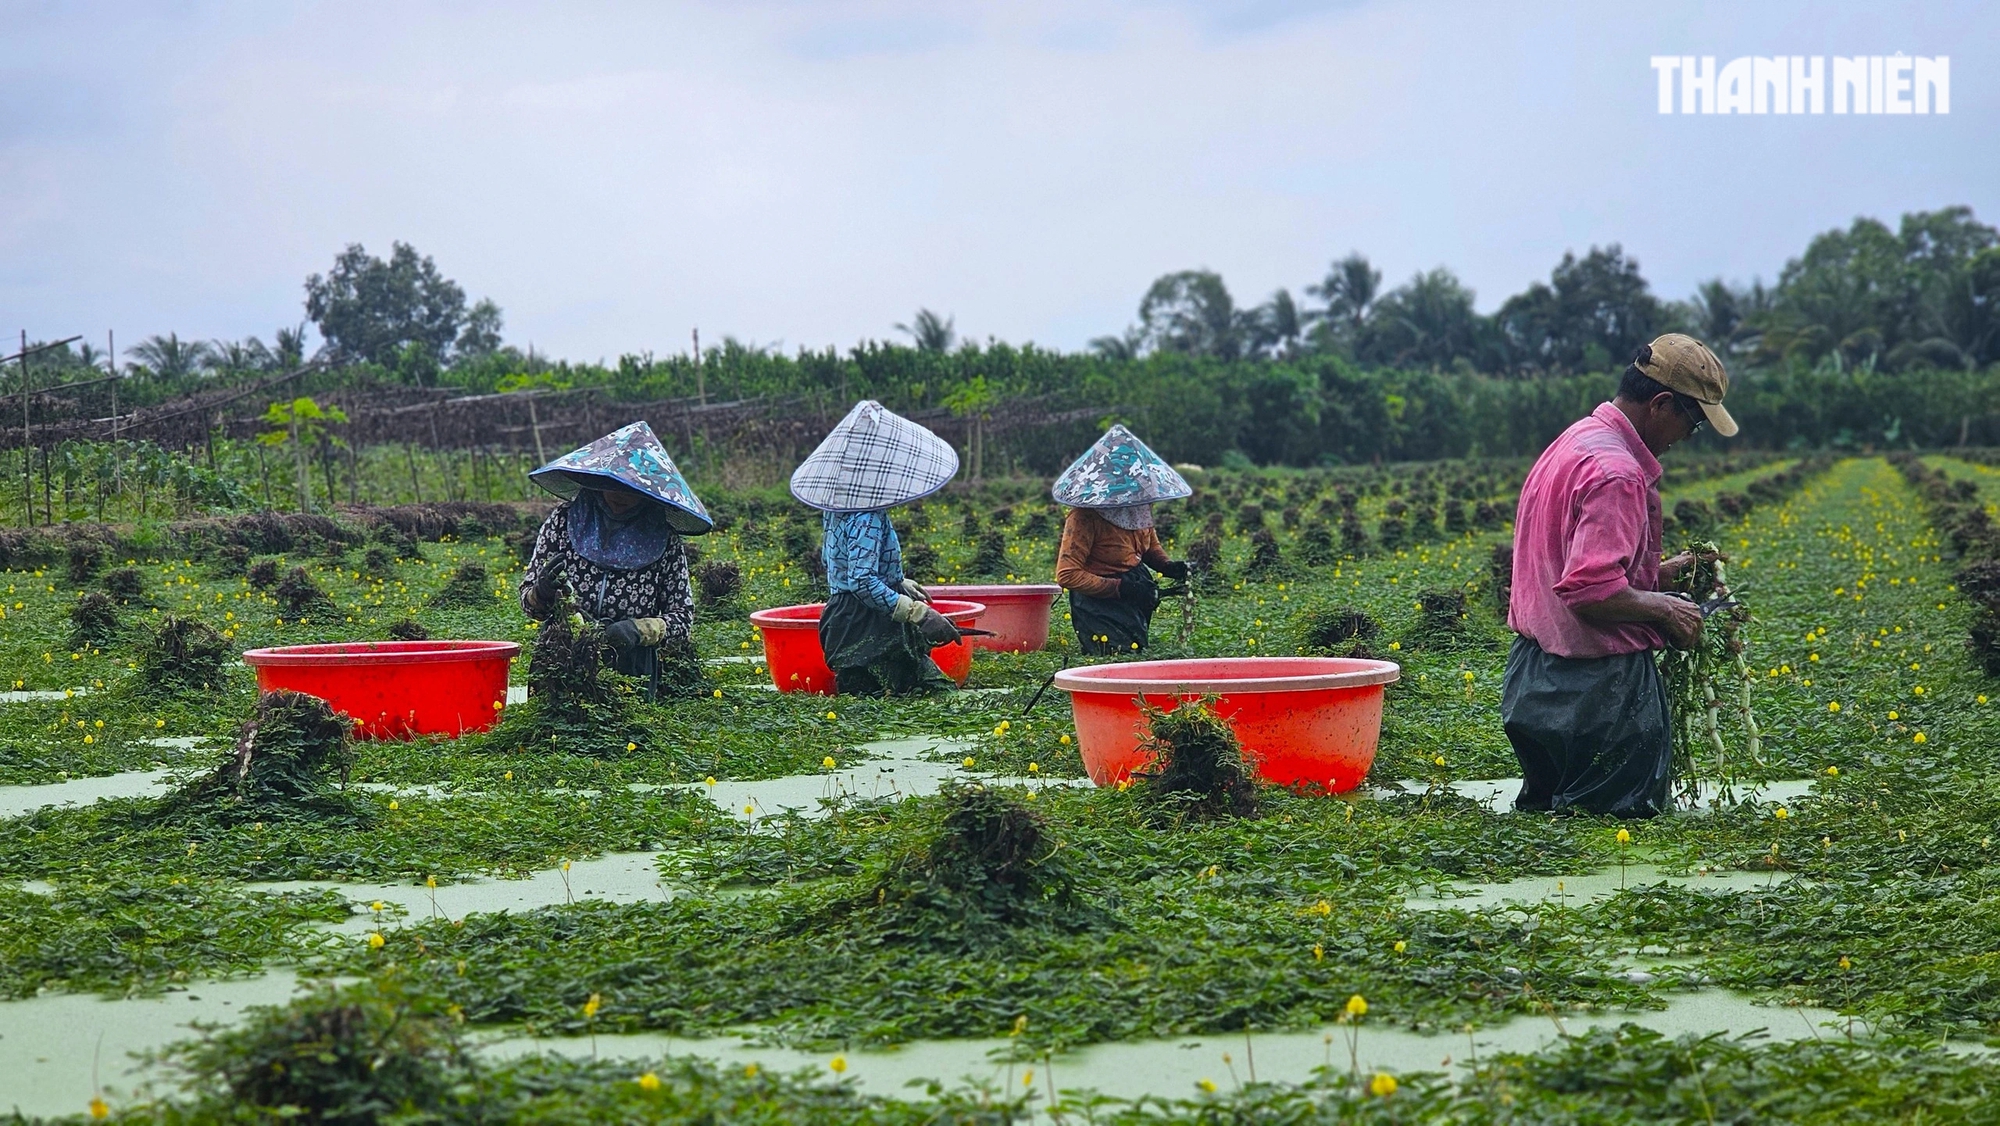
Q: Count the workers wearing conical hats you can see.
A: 3